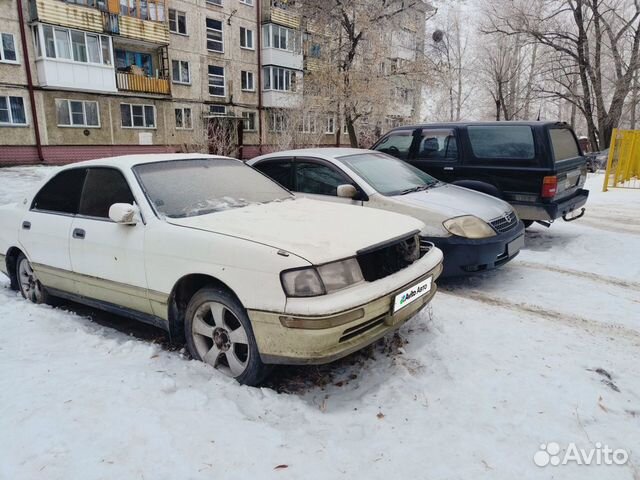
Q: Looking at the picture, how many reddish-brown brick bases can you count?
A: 1